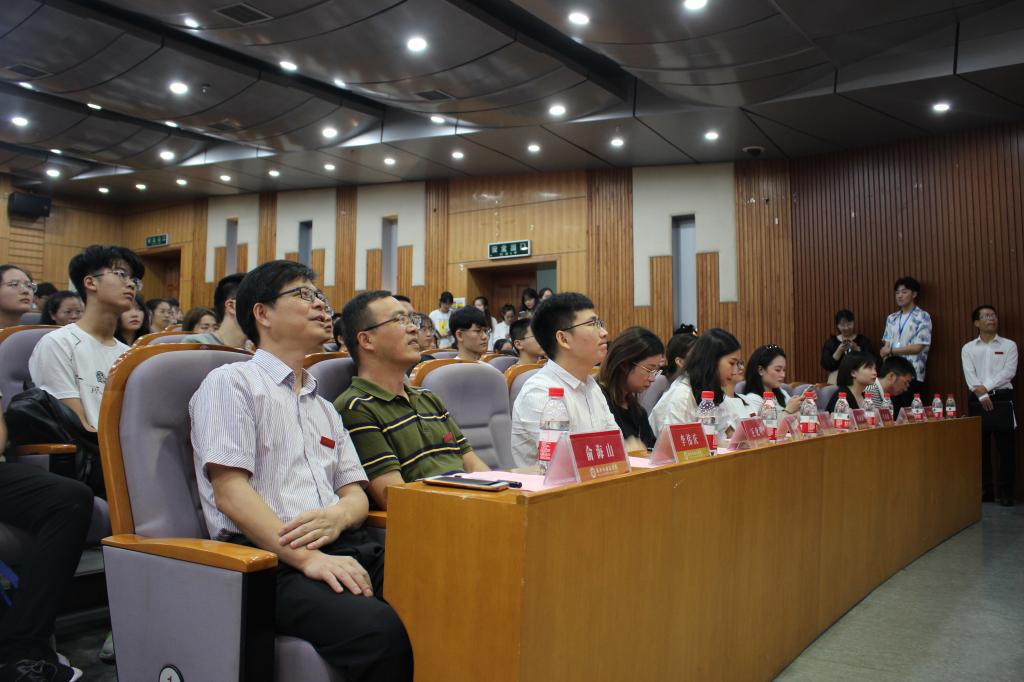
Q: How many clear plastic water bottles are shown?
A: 10